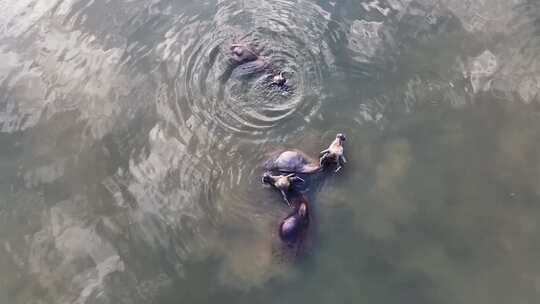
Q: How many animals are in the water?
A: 3